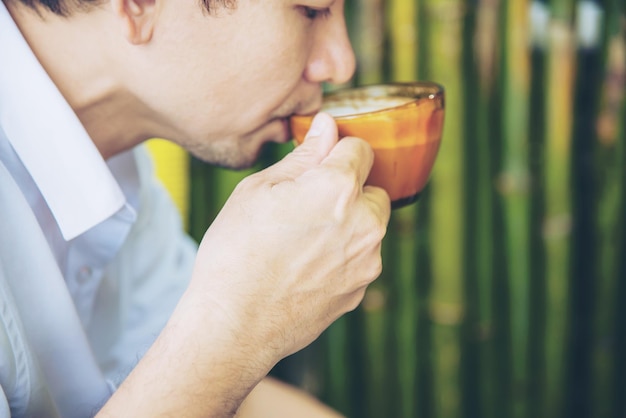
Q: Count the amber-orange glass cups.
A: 1